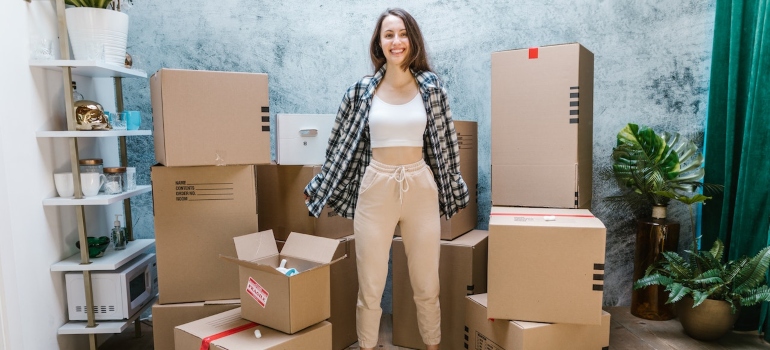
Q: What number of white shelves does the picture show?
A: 5